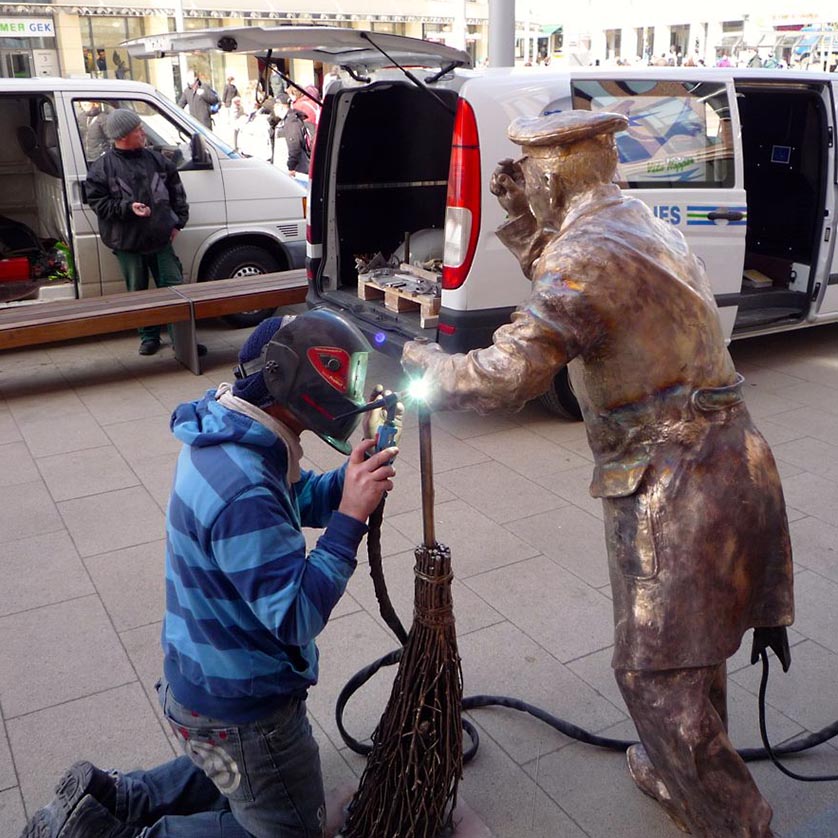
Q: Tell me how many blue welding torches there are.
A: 1